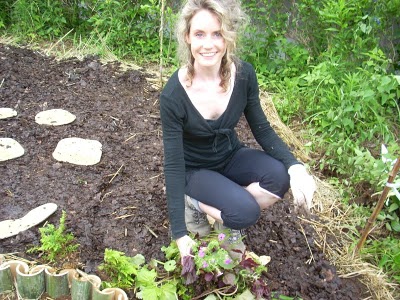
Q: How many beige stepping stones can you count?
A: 5